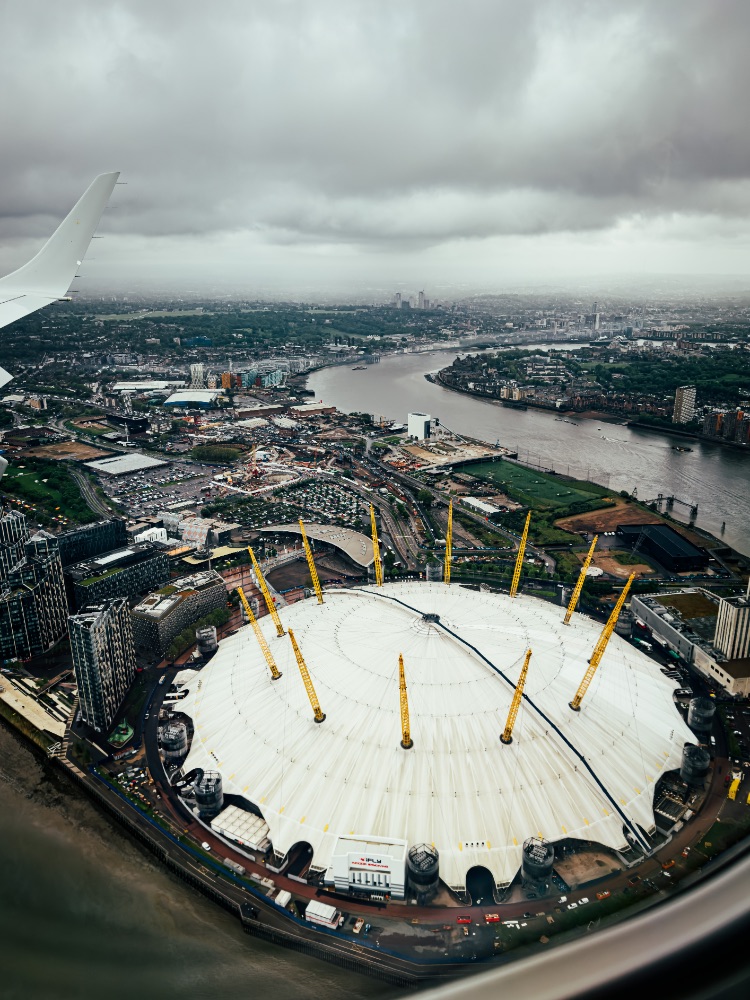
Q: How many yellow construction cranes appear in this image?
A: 12